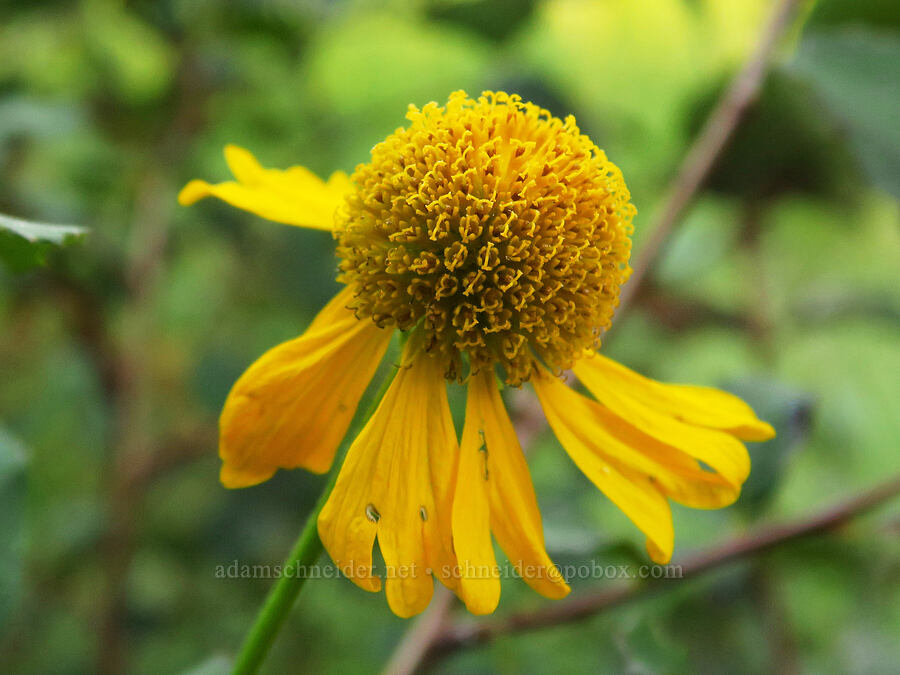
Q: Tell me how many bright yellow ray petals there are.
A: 6